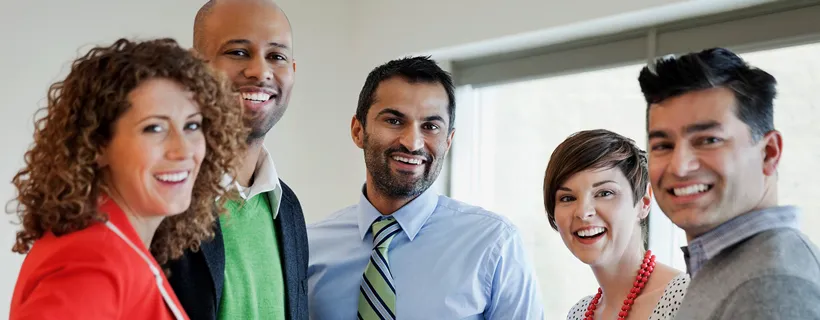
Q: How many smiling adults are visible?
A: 5